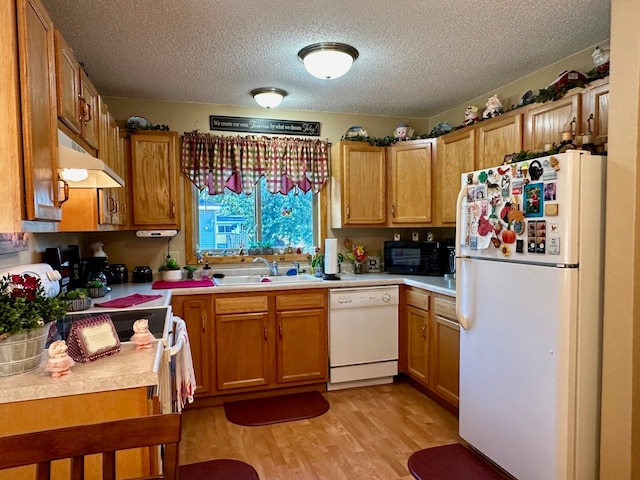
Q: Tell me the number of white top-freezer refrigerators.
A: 1